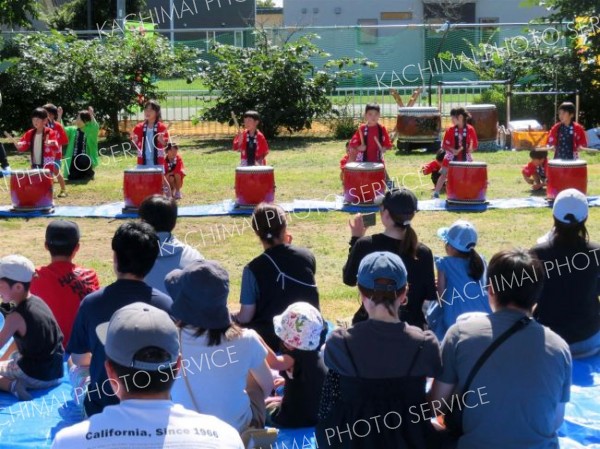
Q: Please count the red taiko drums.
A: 6